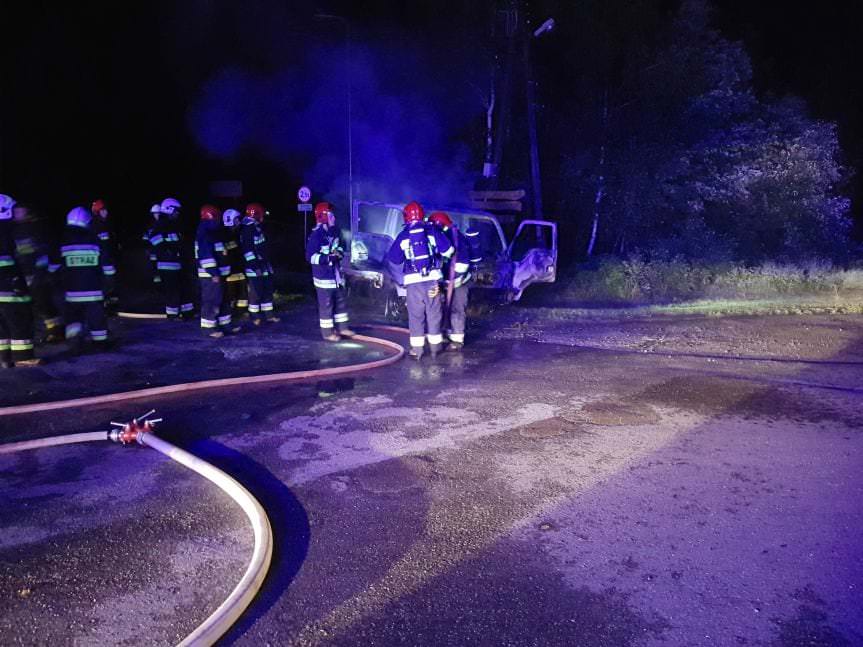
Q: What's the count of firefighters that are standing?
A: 12